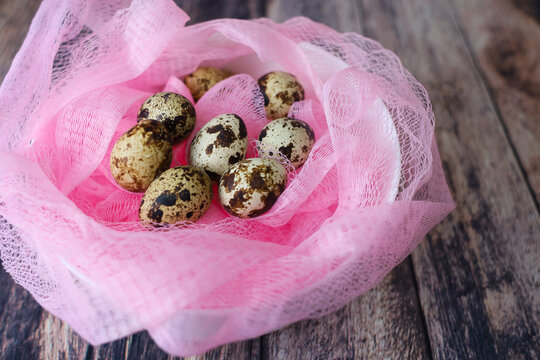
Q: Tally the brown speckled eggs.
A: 8